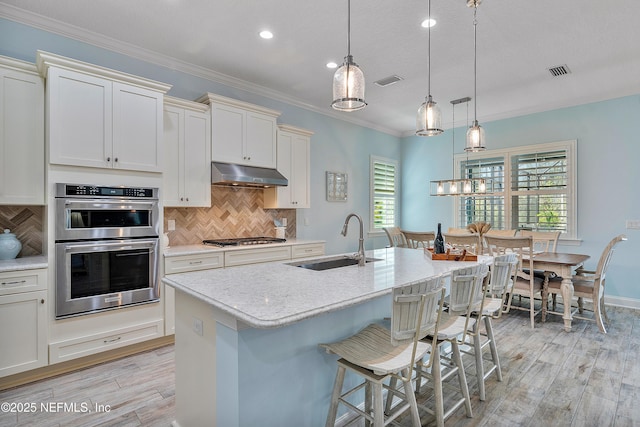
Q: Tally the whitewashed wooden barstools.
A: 3